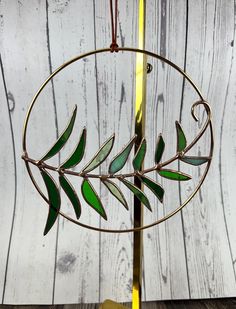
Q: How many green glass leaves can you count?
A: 15